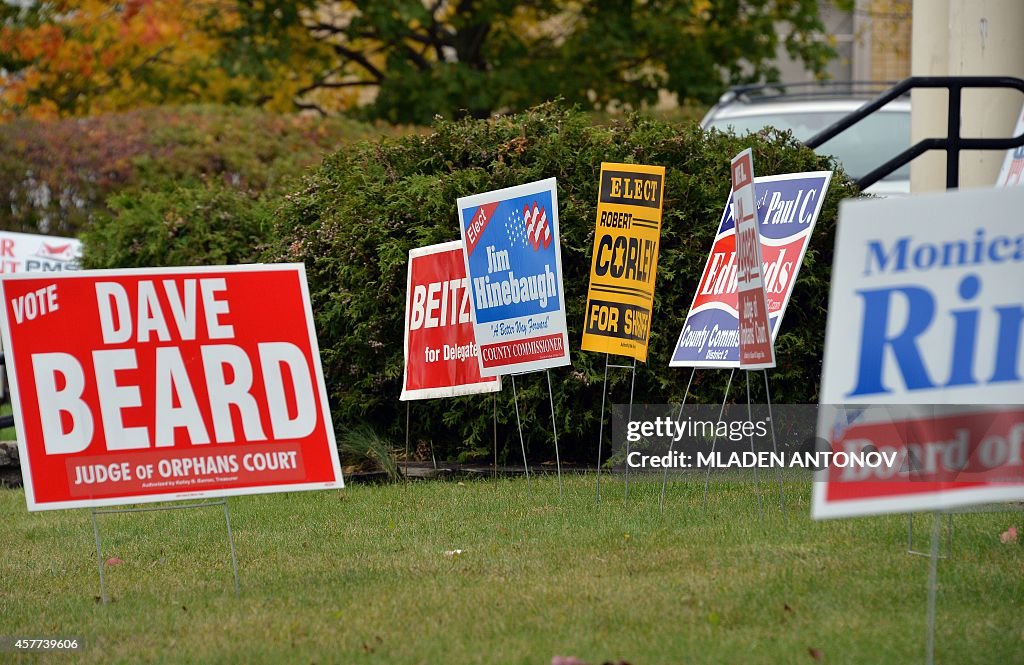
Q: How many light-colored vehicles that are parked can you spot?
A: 1